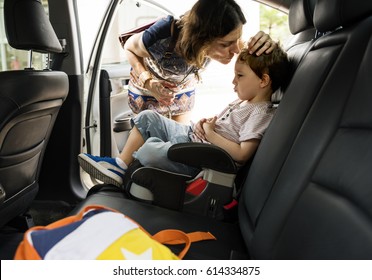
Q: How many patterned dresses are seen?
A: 1